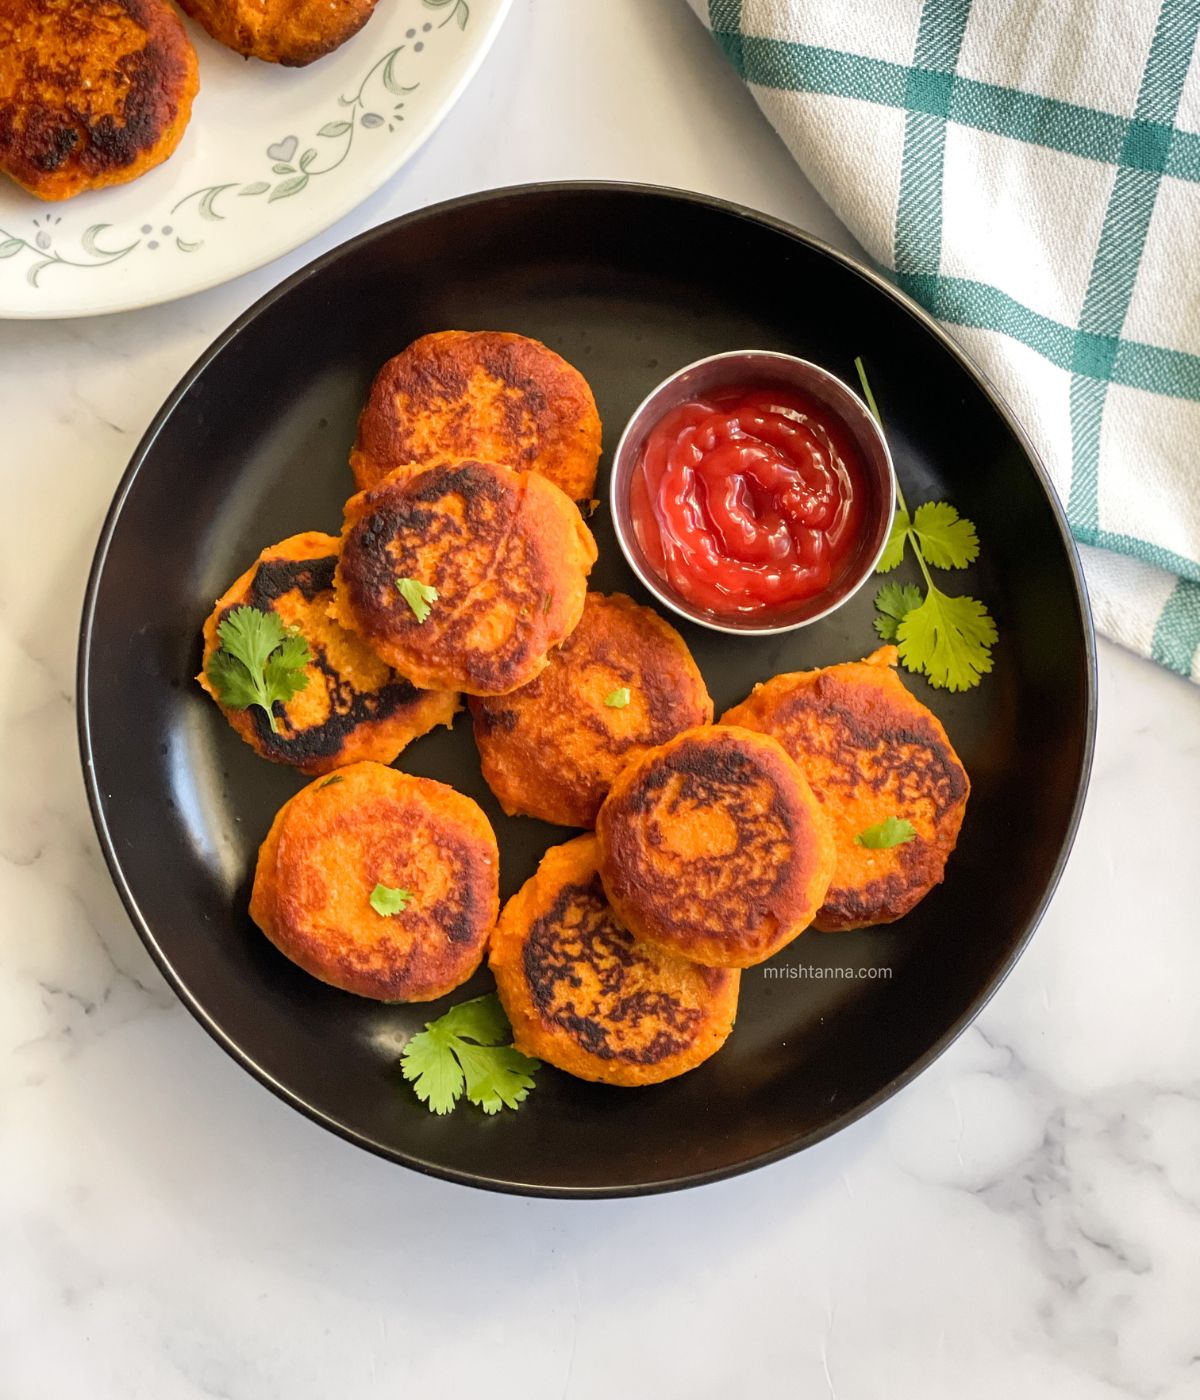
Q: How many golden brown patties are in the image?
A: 10